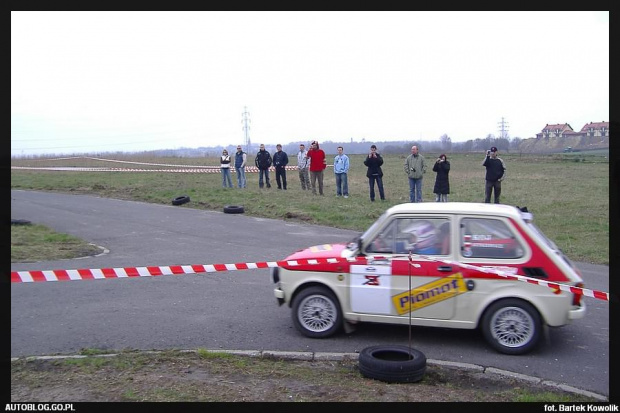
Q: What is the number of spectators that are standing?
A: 11